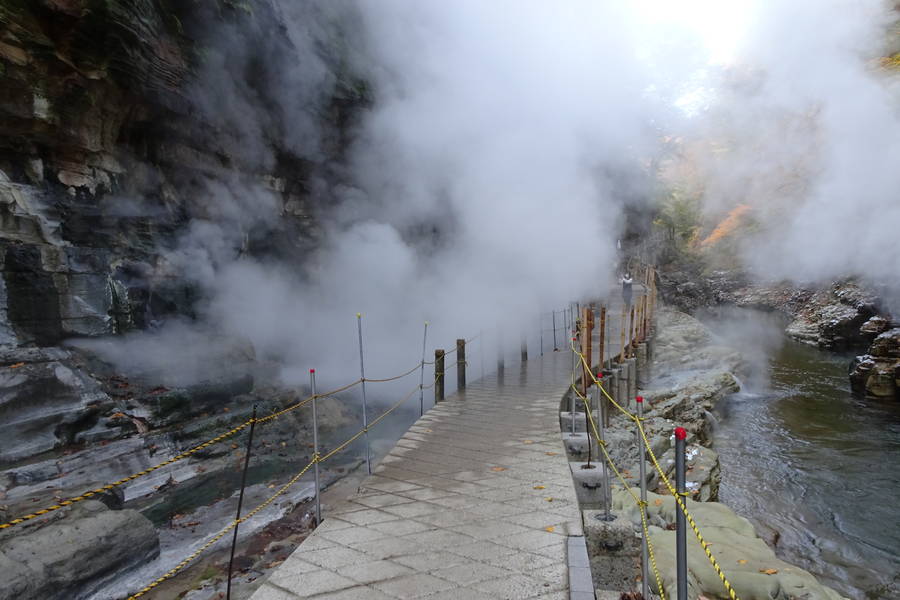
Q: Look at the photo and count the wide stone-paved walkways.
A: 1